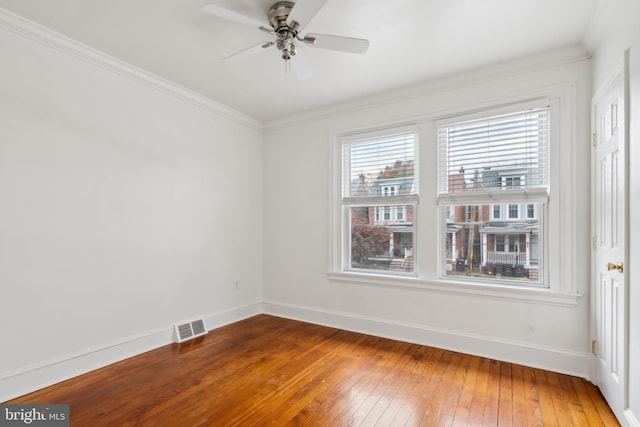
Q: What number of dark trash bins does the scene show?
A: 4